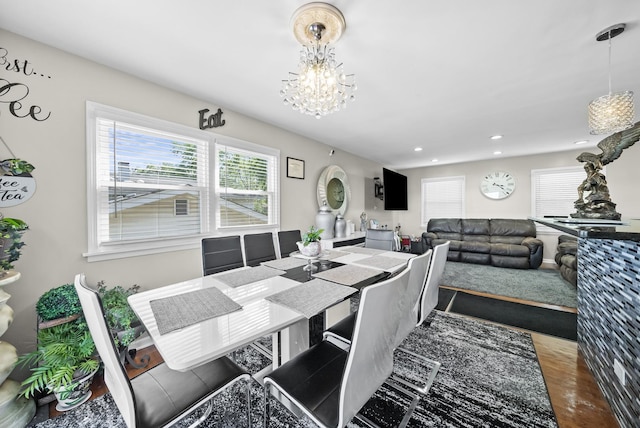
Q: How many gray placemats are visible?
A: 8